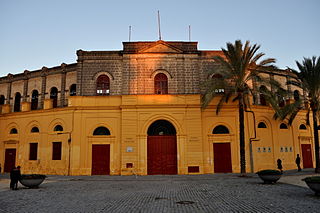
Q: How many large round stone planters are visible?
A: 3